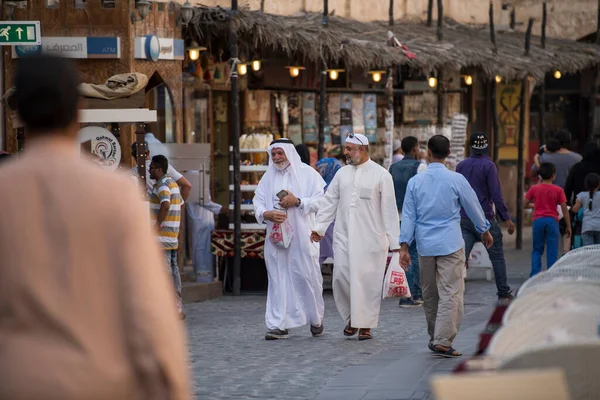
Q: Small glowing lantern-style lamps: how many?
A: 10